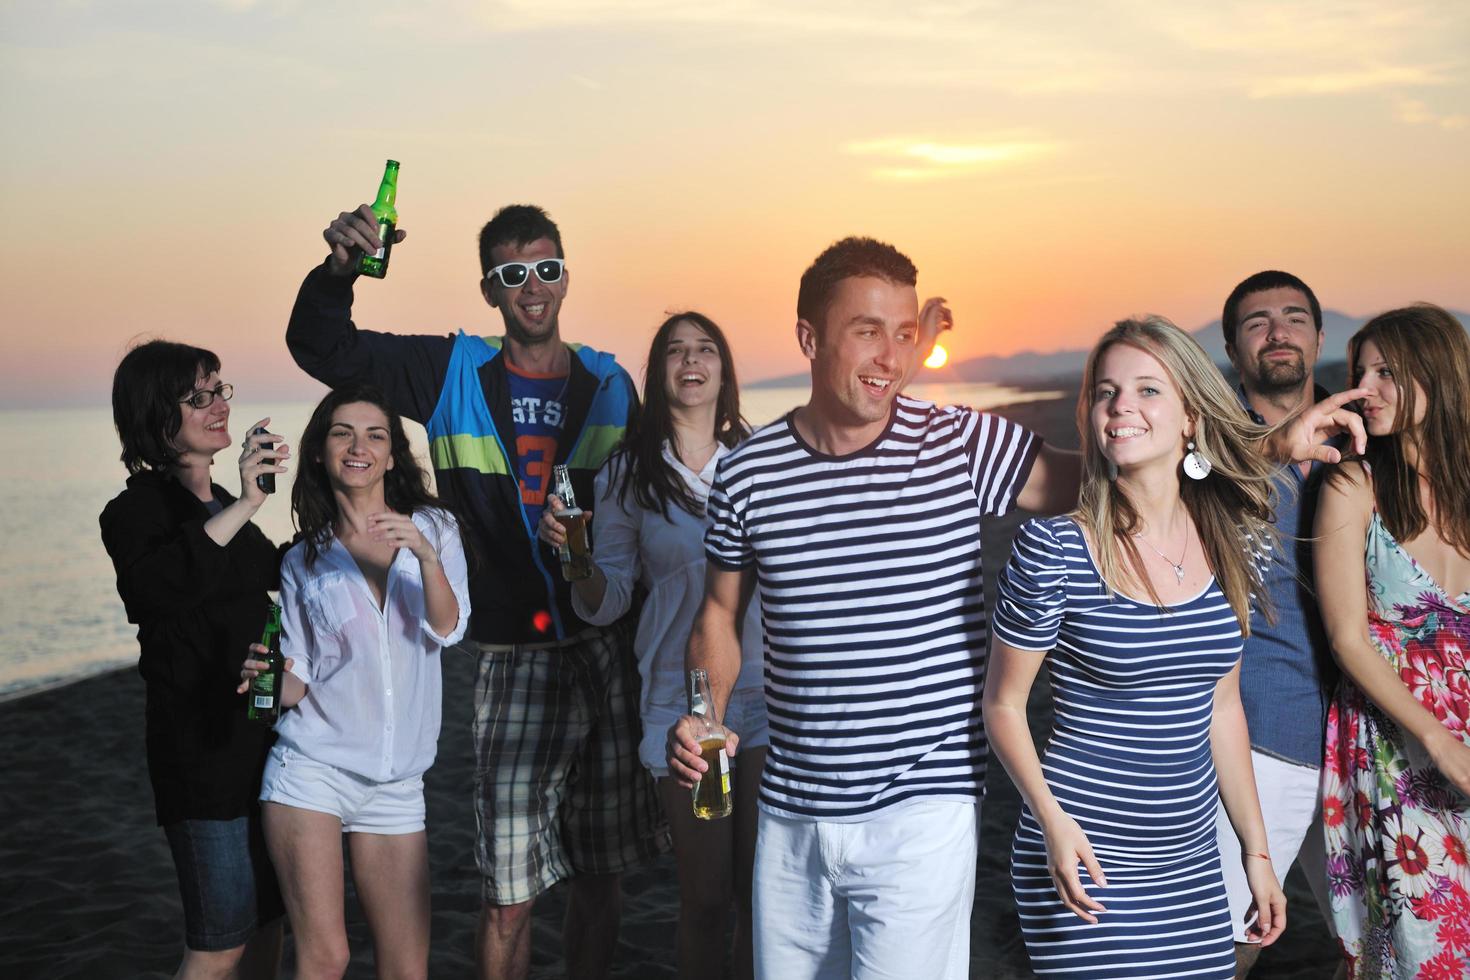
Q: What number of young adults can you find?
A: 8